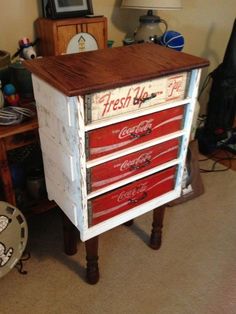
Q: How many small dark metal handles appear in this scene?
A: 4